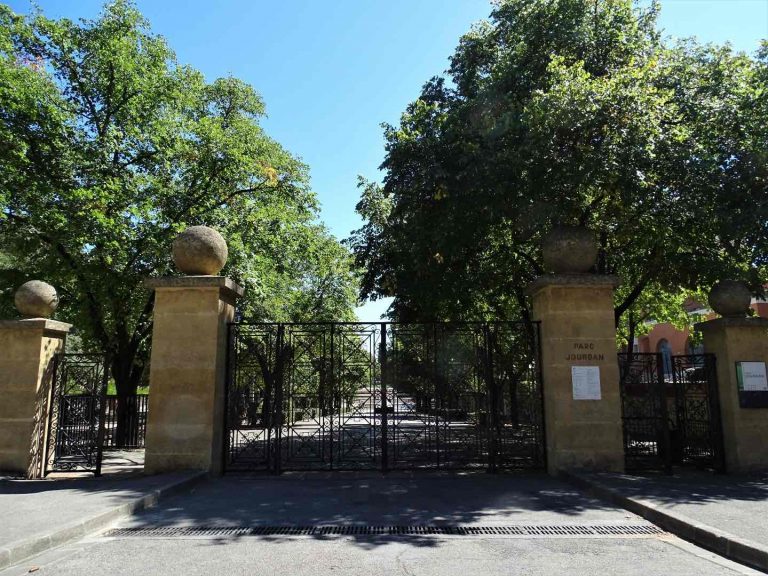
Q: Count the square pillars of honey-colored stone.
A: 4